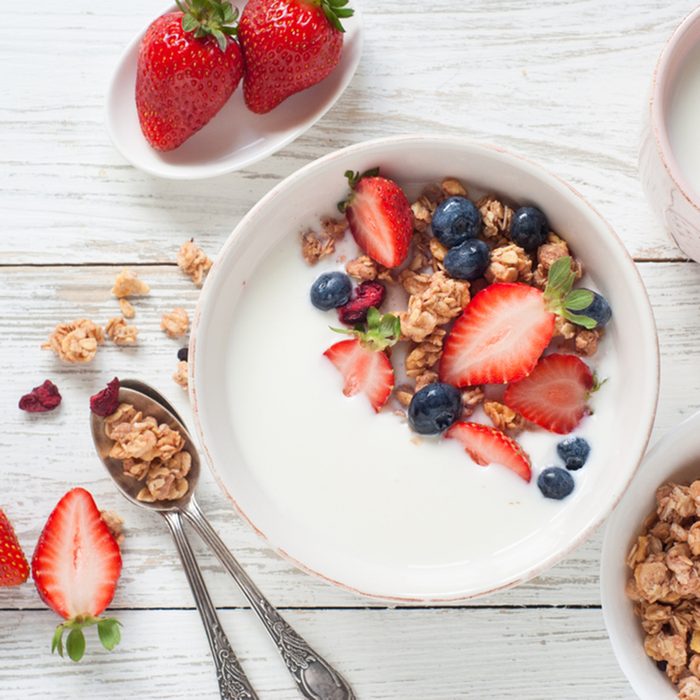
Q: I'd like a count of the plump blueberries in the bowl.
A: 8